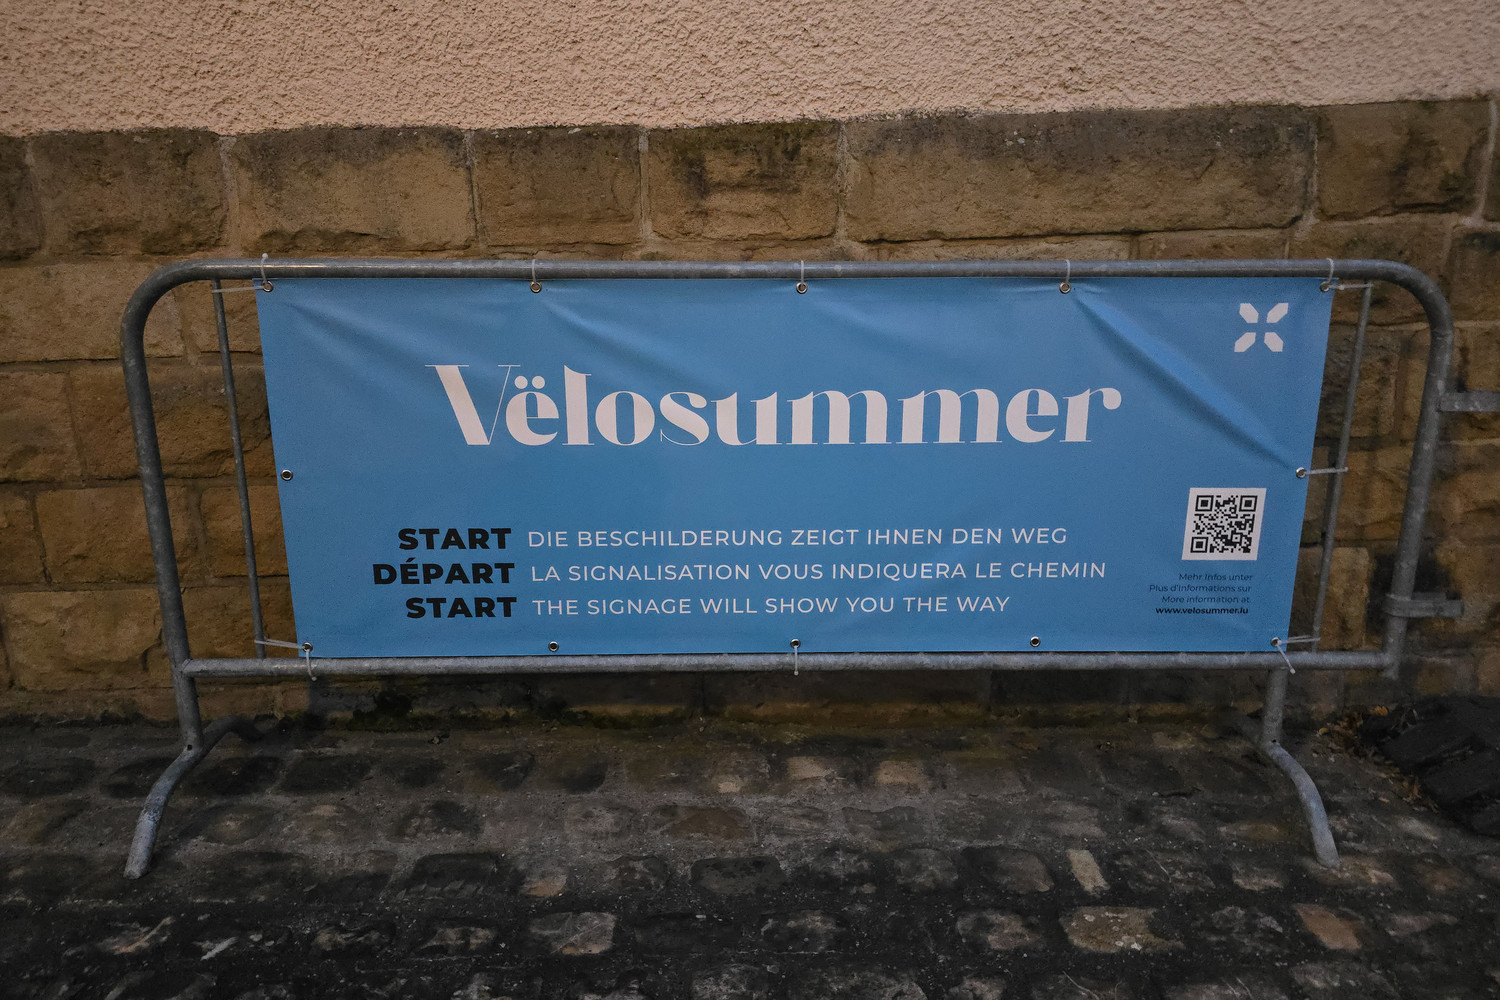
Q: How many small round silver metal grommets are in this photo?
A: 12